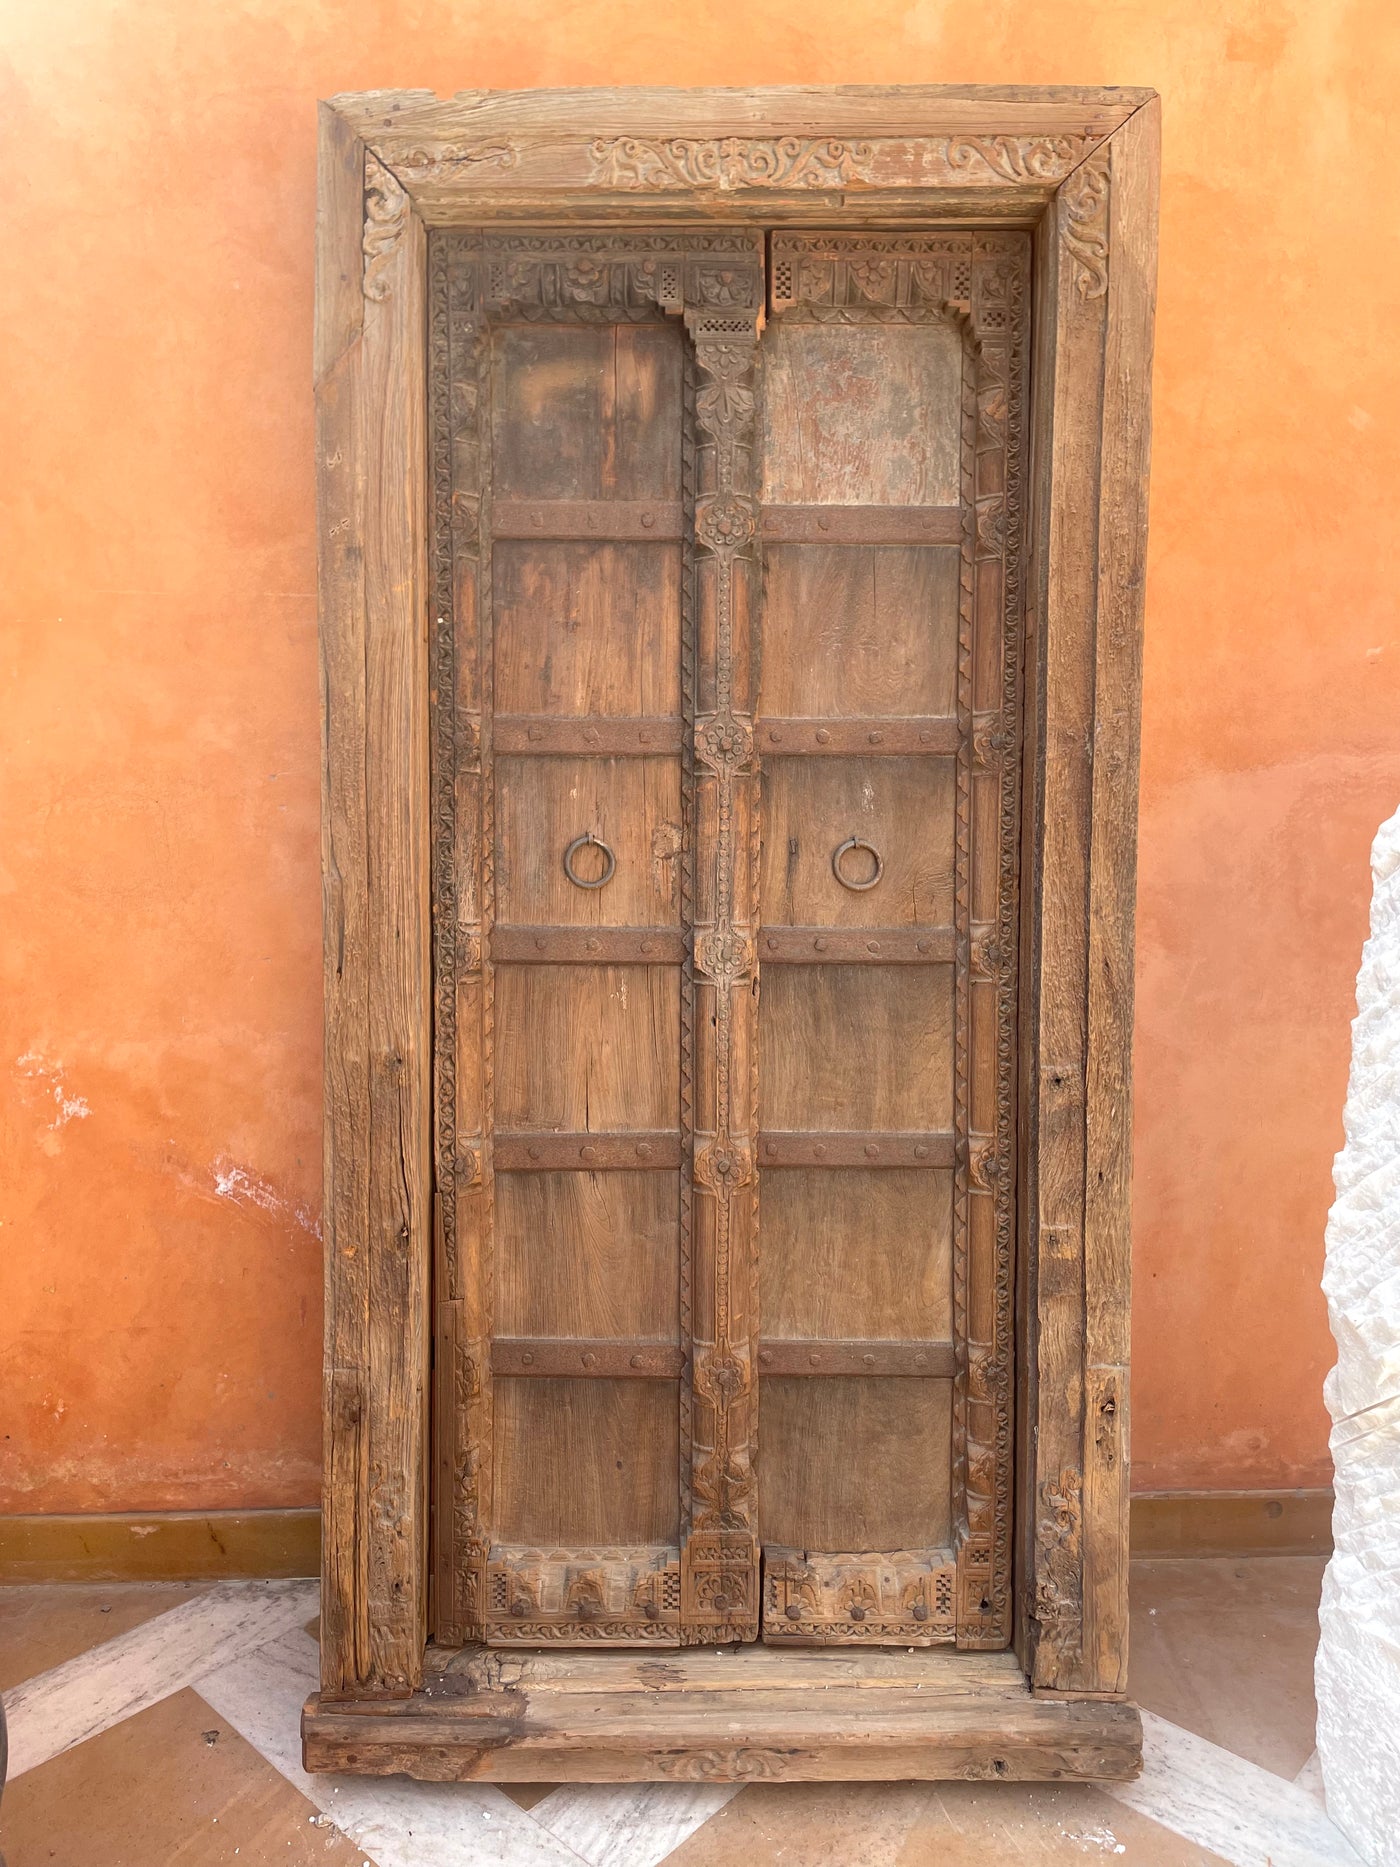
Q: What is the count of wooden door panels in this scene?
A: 12